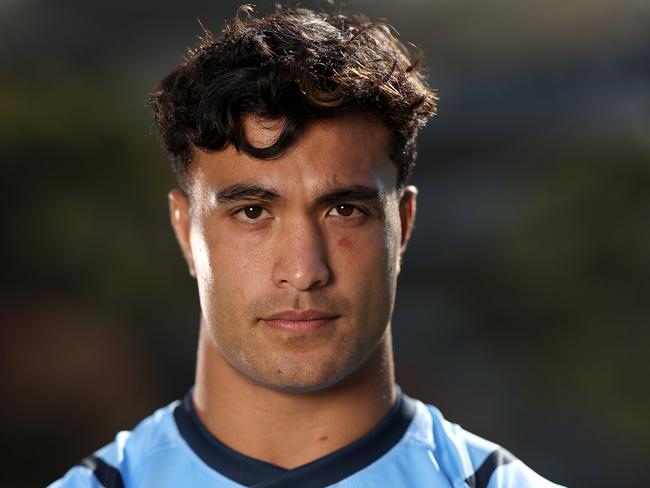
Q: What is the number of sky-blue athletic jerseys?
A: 1